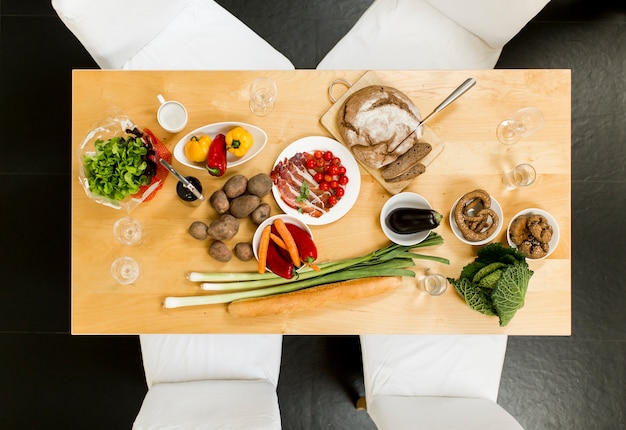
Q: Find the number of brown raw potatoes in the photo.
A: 9